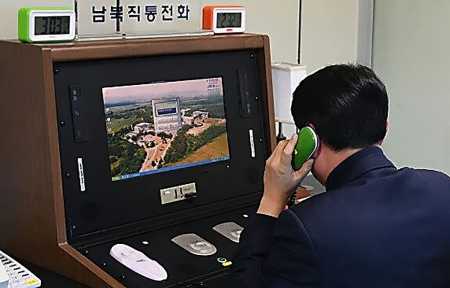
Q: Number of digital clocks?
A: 2